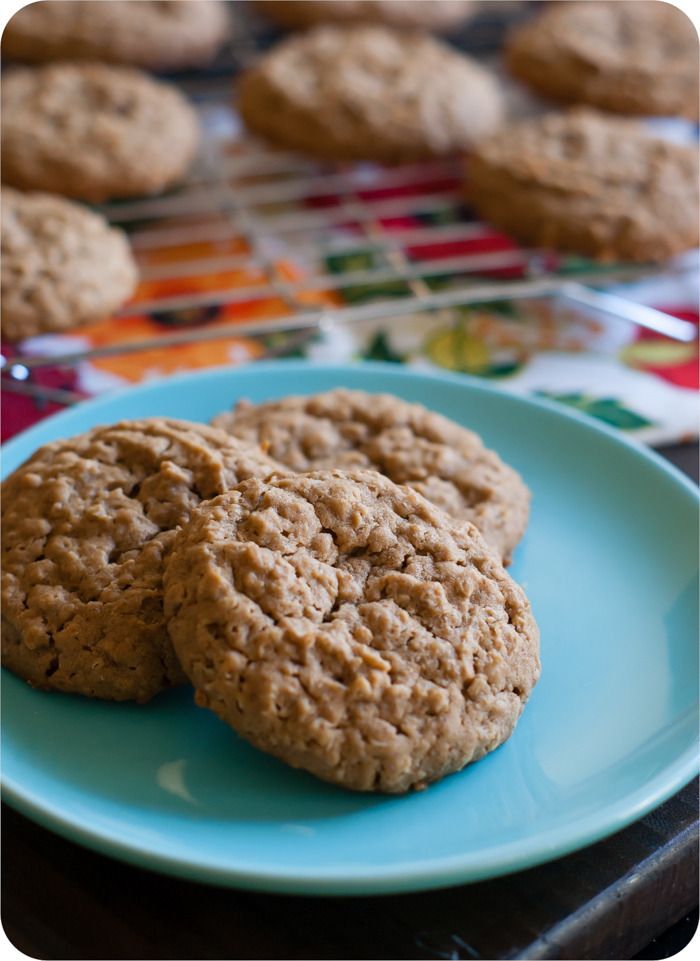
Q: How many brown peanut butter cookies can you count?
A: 10